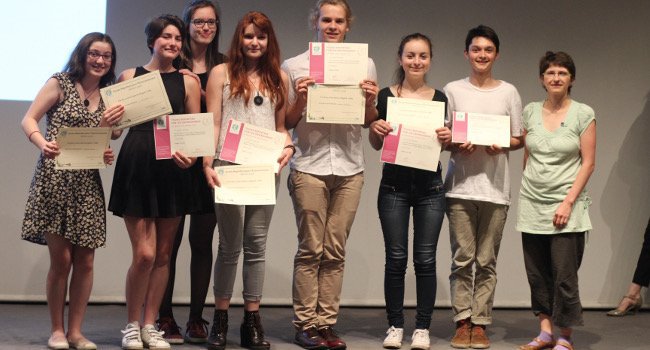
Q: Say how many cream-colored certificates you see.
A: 5